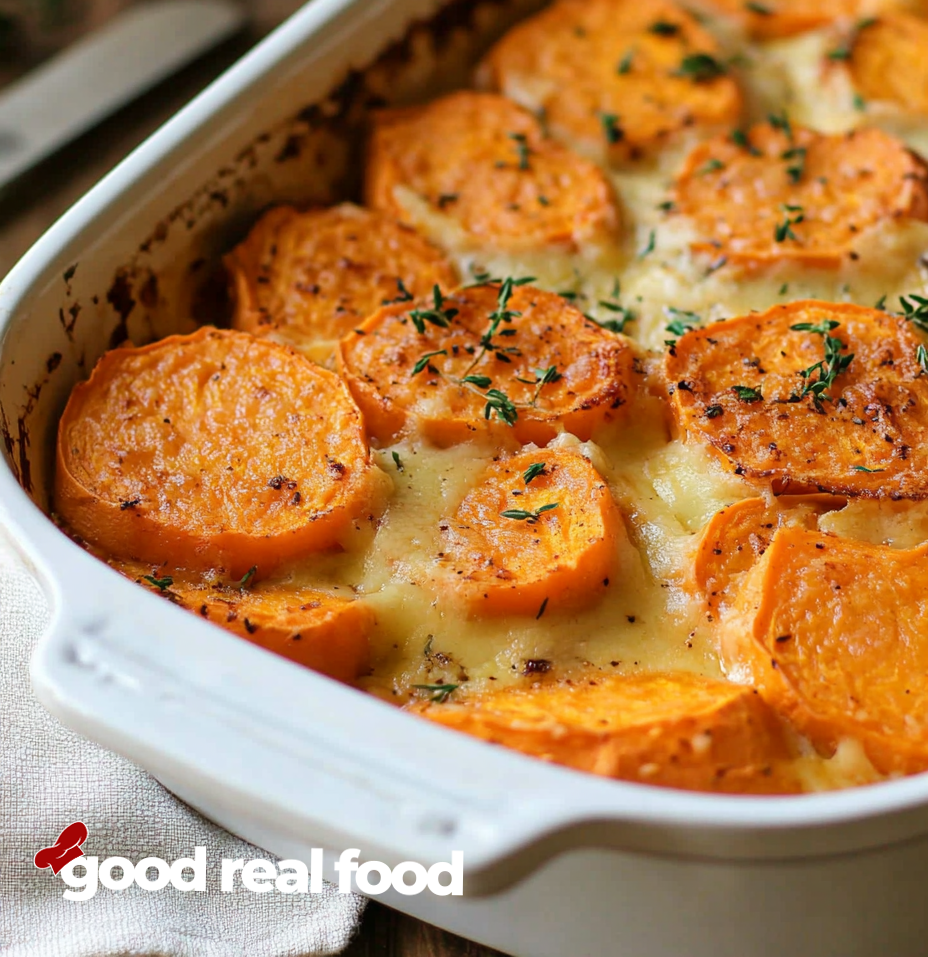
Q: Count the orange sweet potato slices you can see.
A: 14